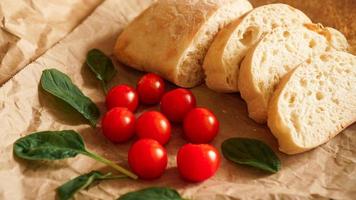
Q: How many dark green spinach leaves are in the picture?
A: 6